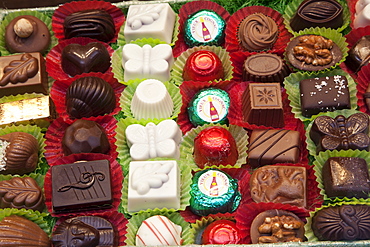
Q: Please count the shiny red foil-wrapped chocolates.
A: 3